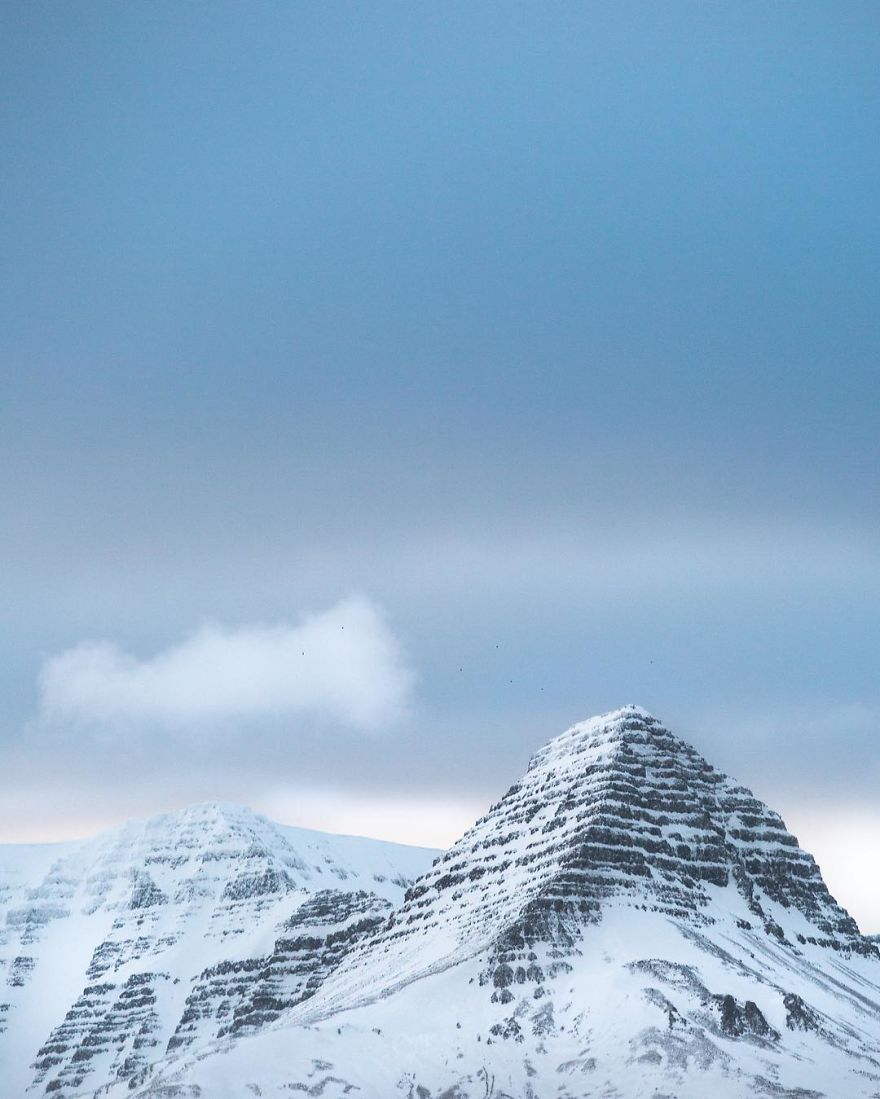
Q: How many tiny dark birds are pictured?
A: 7